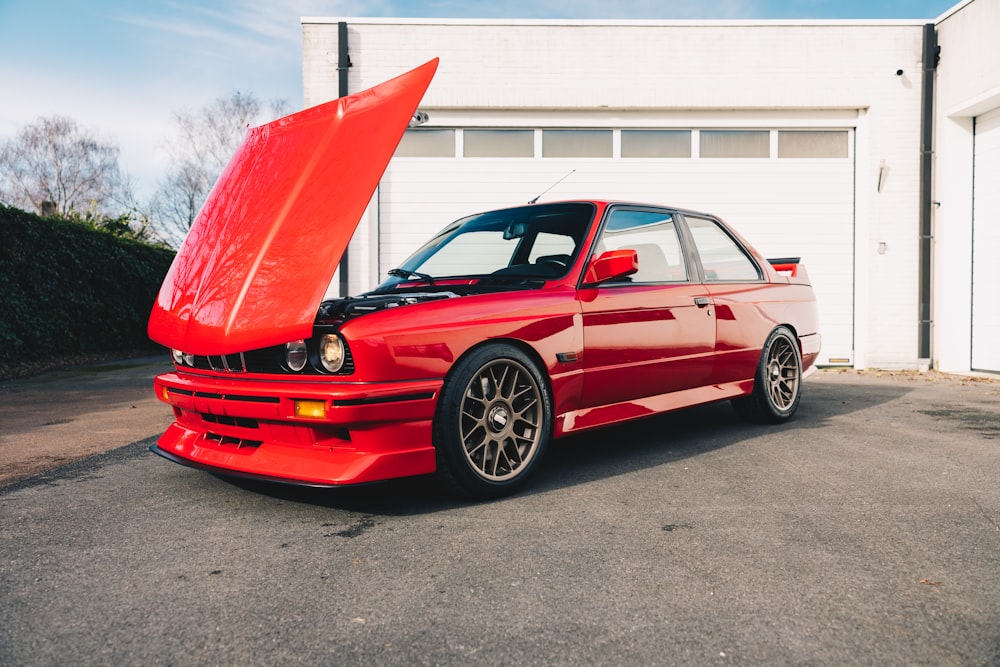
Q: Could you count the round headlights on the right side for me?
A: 2